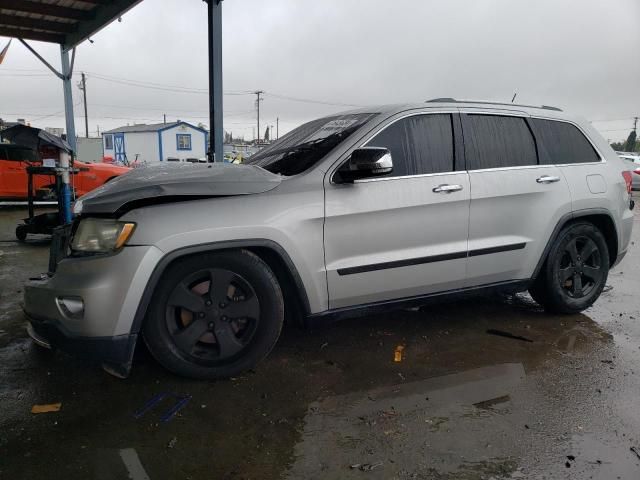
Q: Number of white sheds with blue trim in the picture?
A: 1